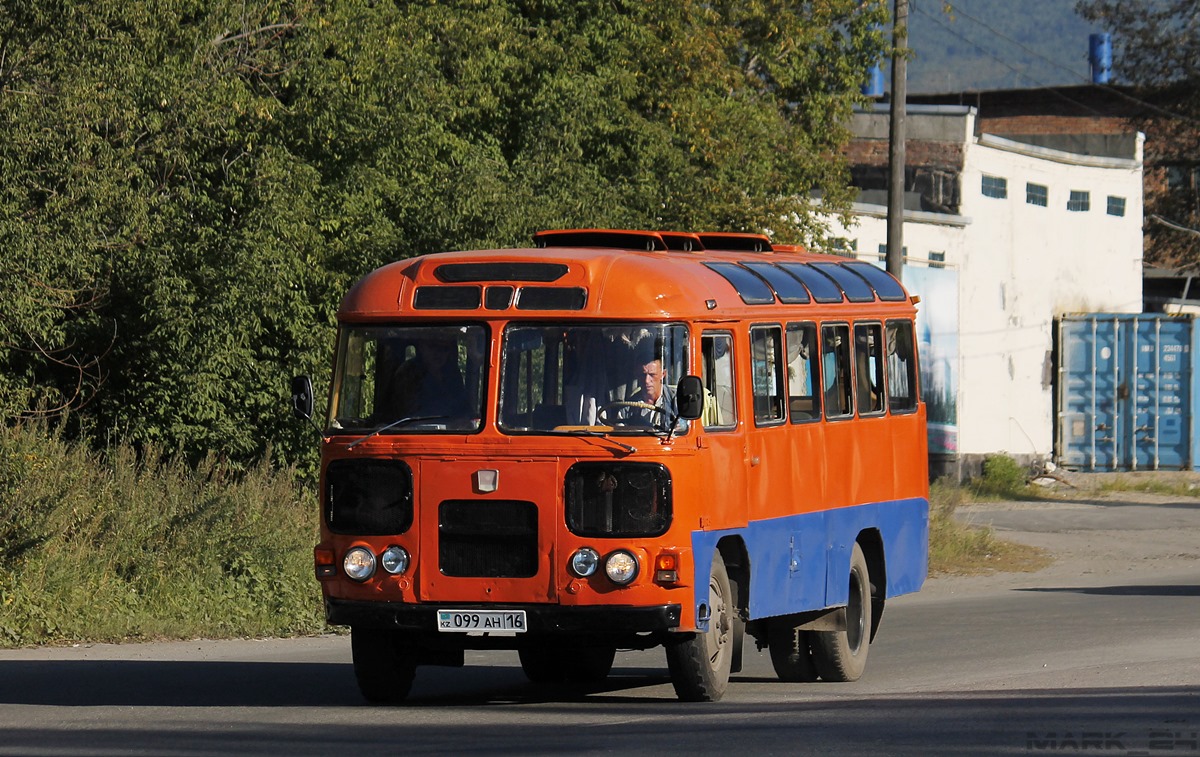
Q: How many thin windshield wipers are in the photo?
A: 2